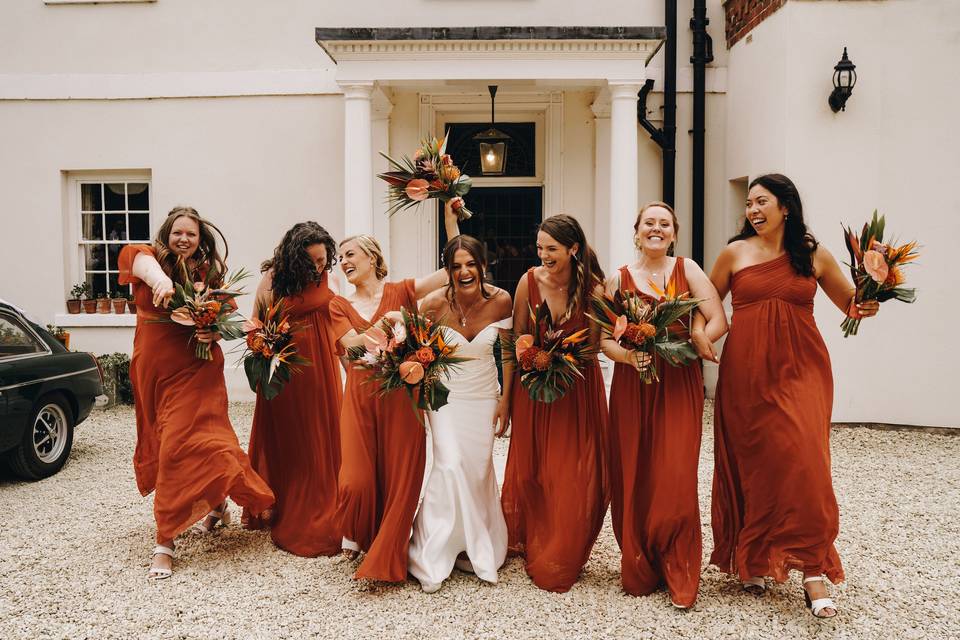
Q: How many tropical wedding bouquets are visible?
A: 7